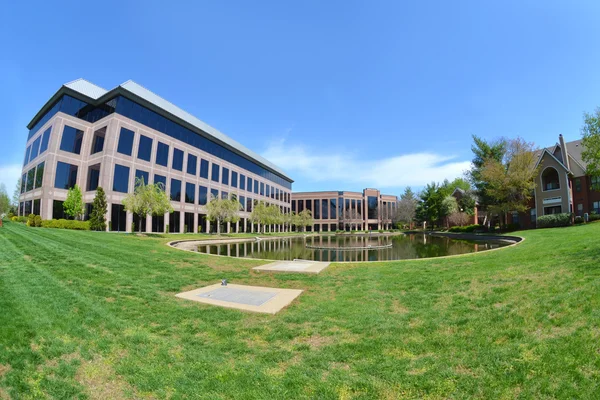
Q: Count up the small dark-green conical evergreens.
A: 1